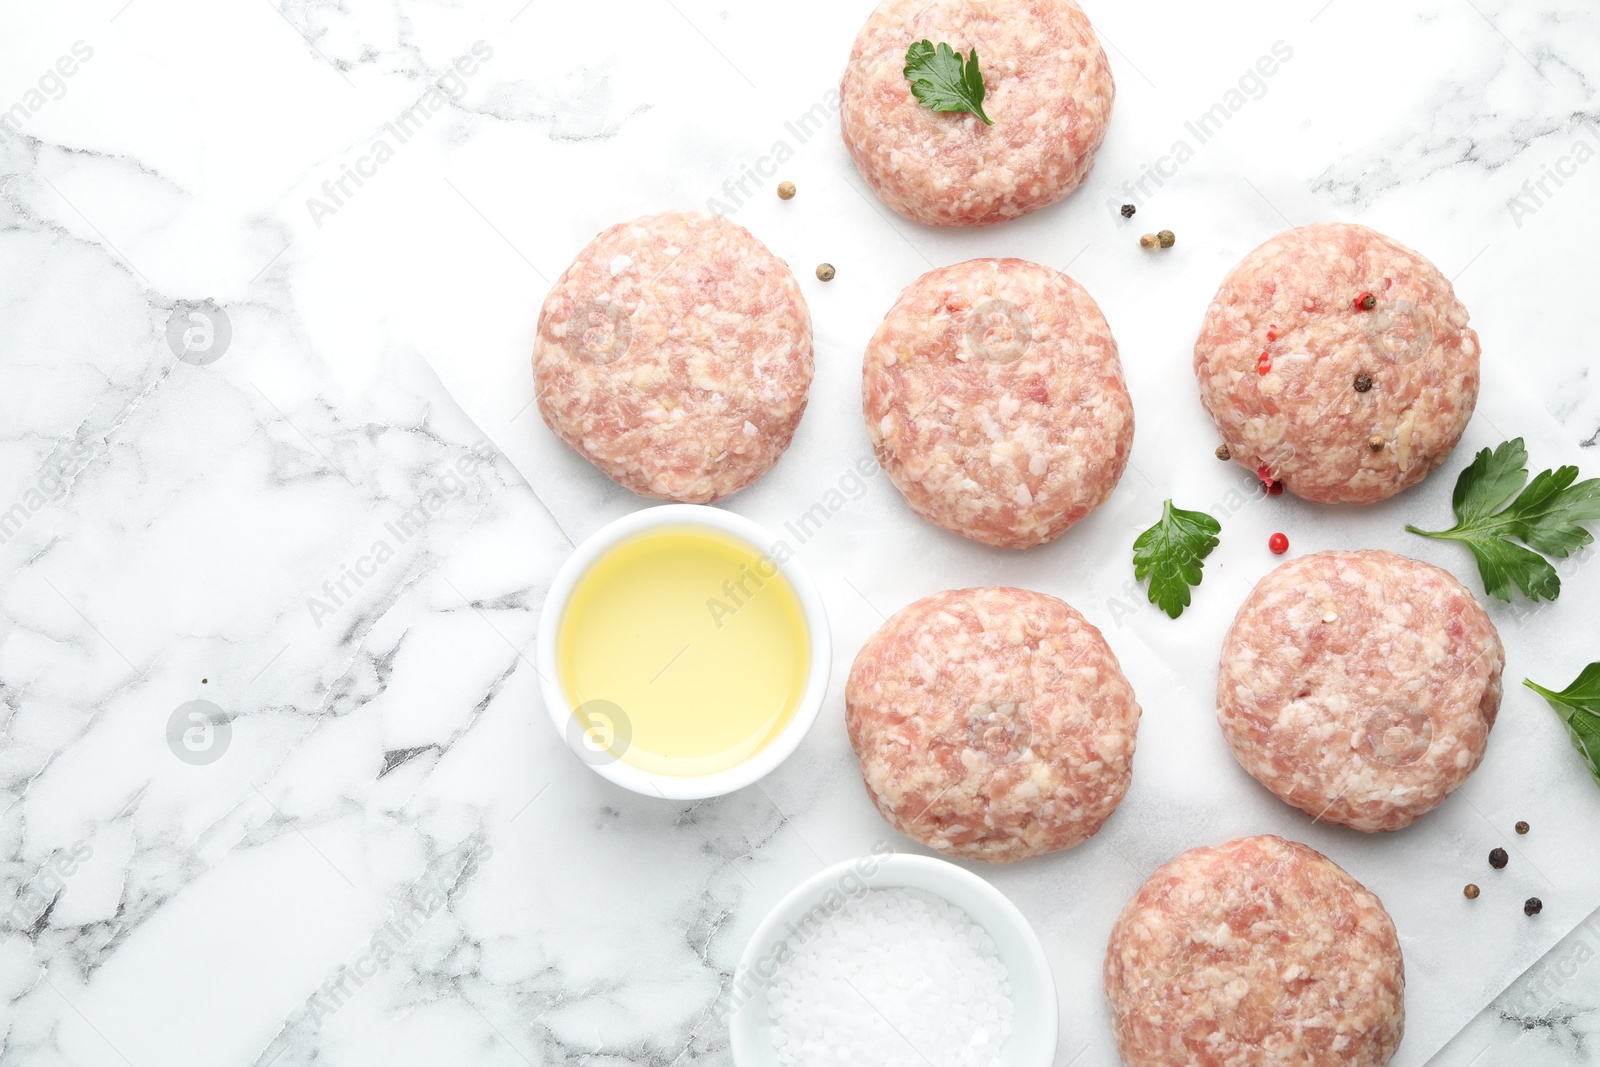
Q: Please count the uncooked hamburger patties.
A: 7